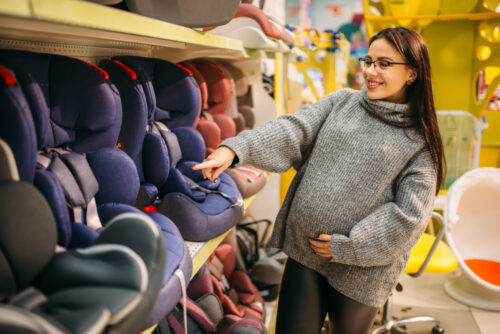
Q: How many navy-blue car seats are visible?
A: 2